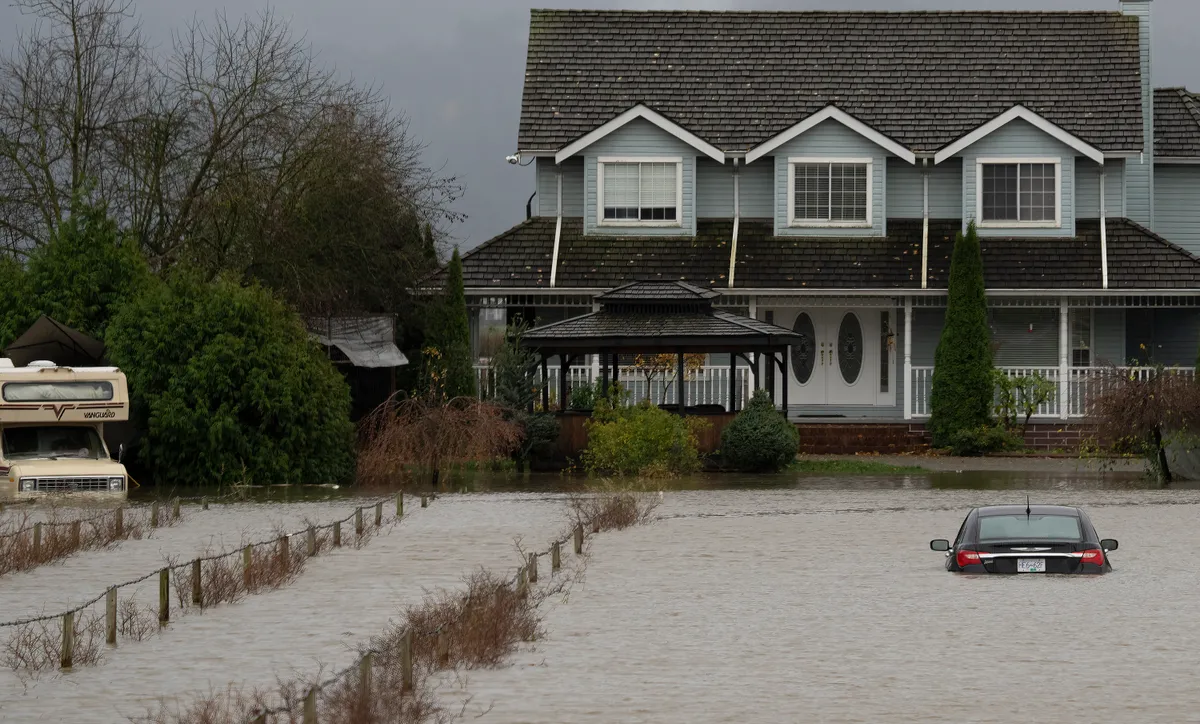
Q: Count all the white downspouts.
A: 4